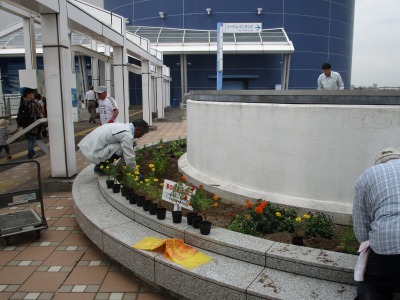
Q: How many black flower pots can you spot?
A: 14